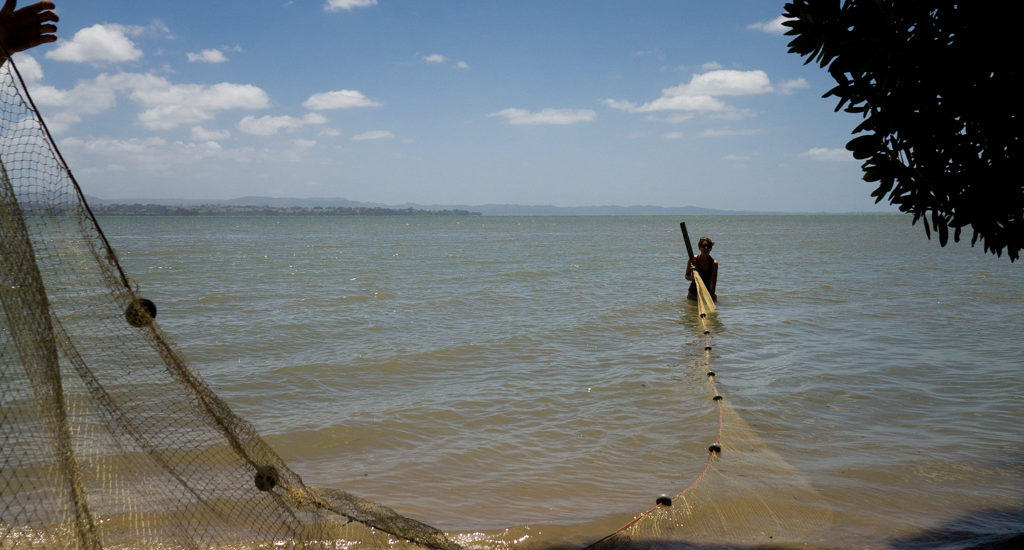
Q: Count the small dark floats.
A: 9